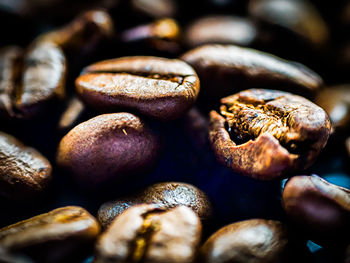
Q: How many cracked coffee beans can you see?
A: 1